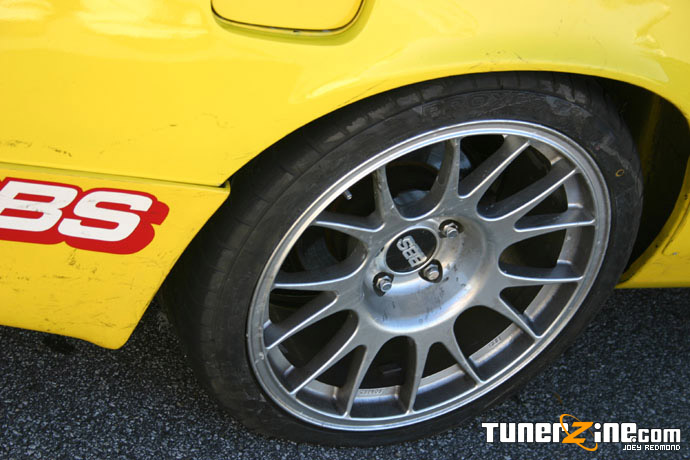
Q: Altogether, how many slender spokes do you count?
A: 14